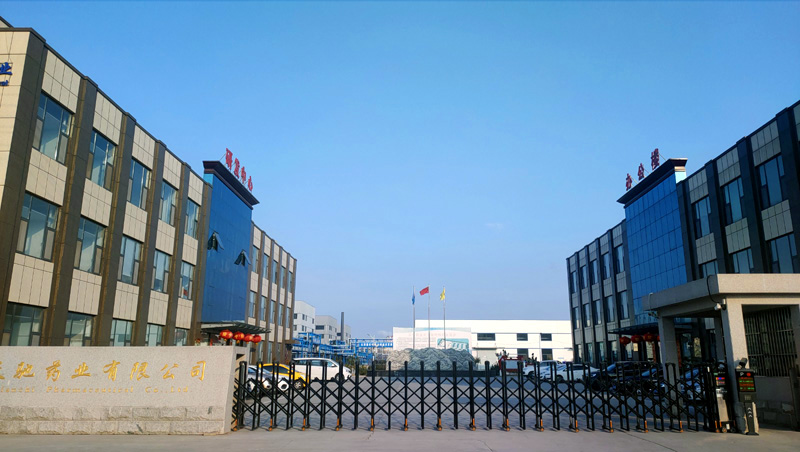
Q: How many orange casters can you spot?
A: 15